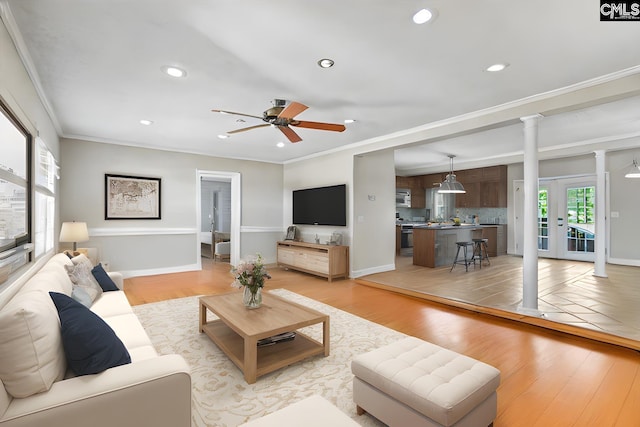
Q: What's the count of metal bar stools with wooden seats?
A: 2